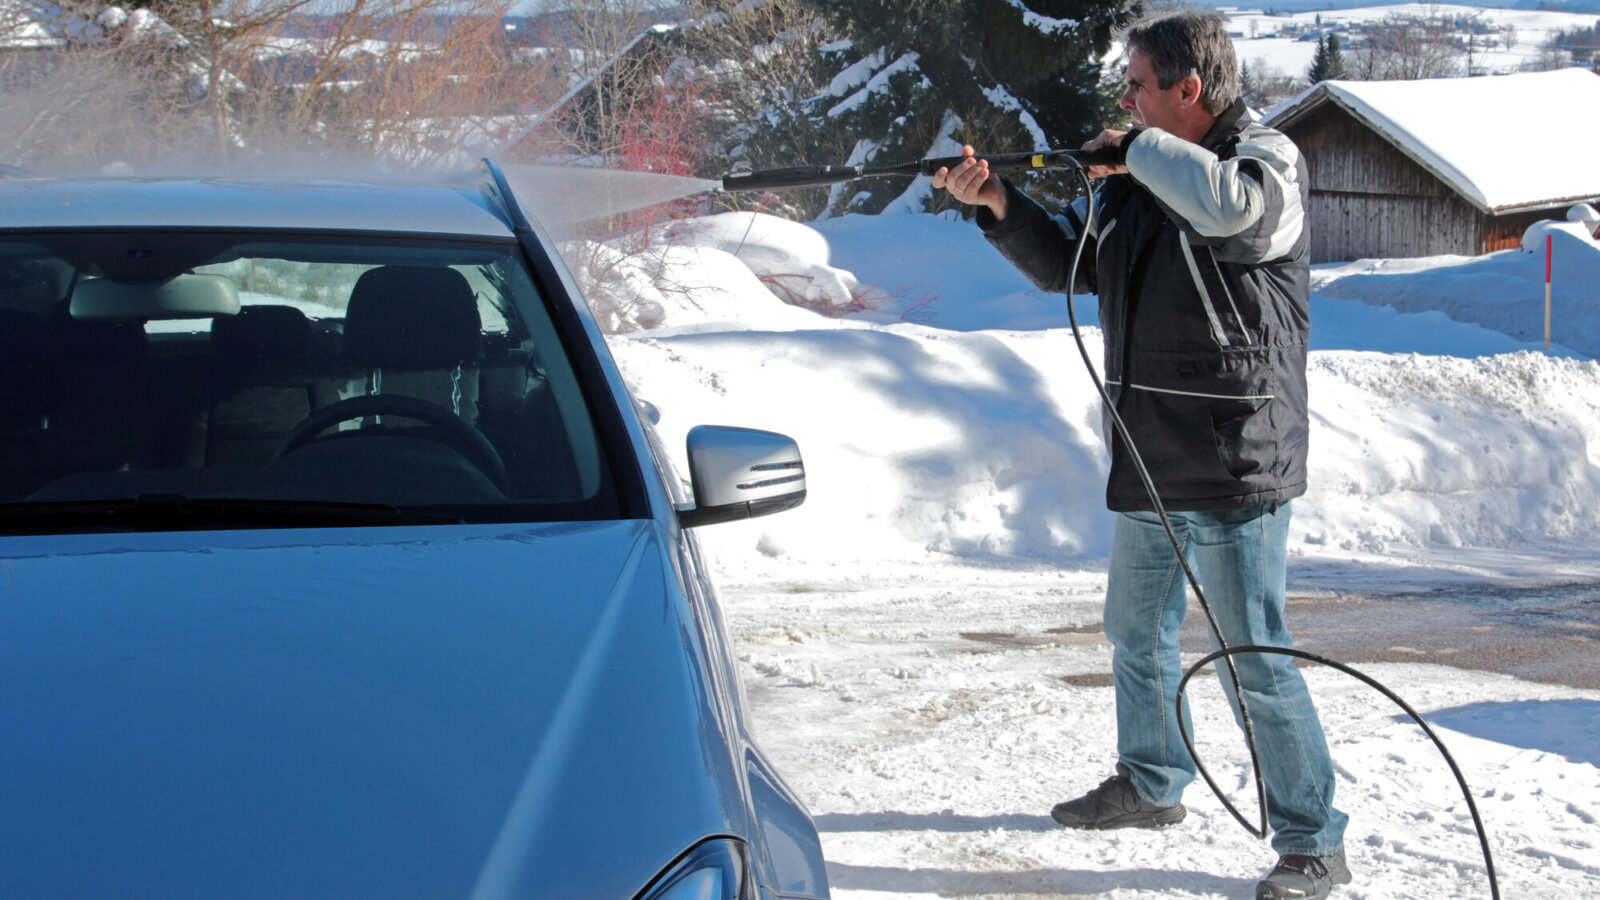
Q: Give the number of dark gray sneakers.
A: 2